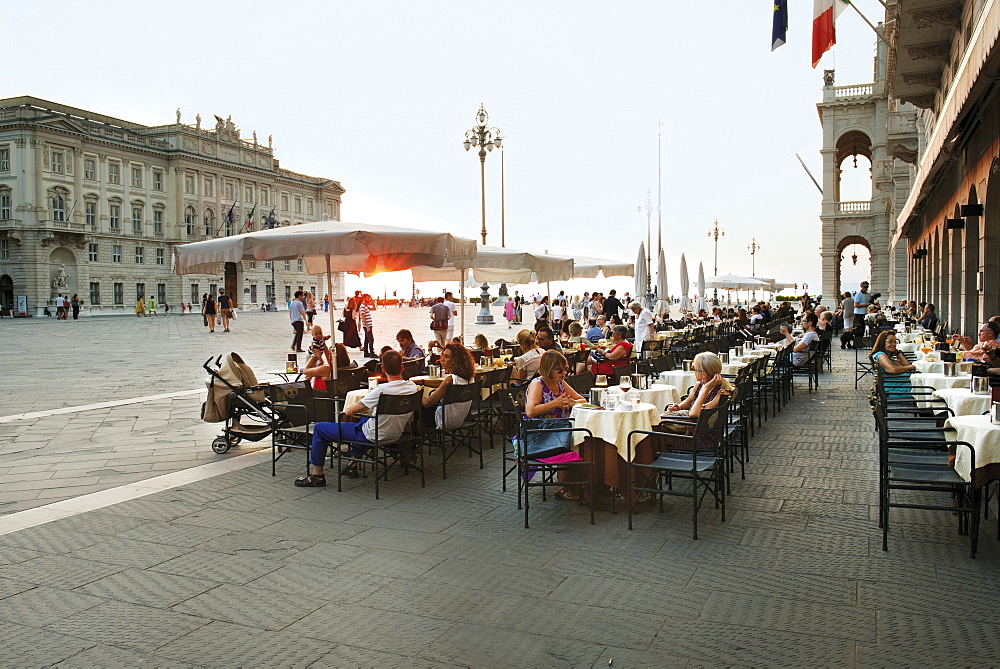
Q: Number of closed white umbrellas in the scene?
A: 4